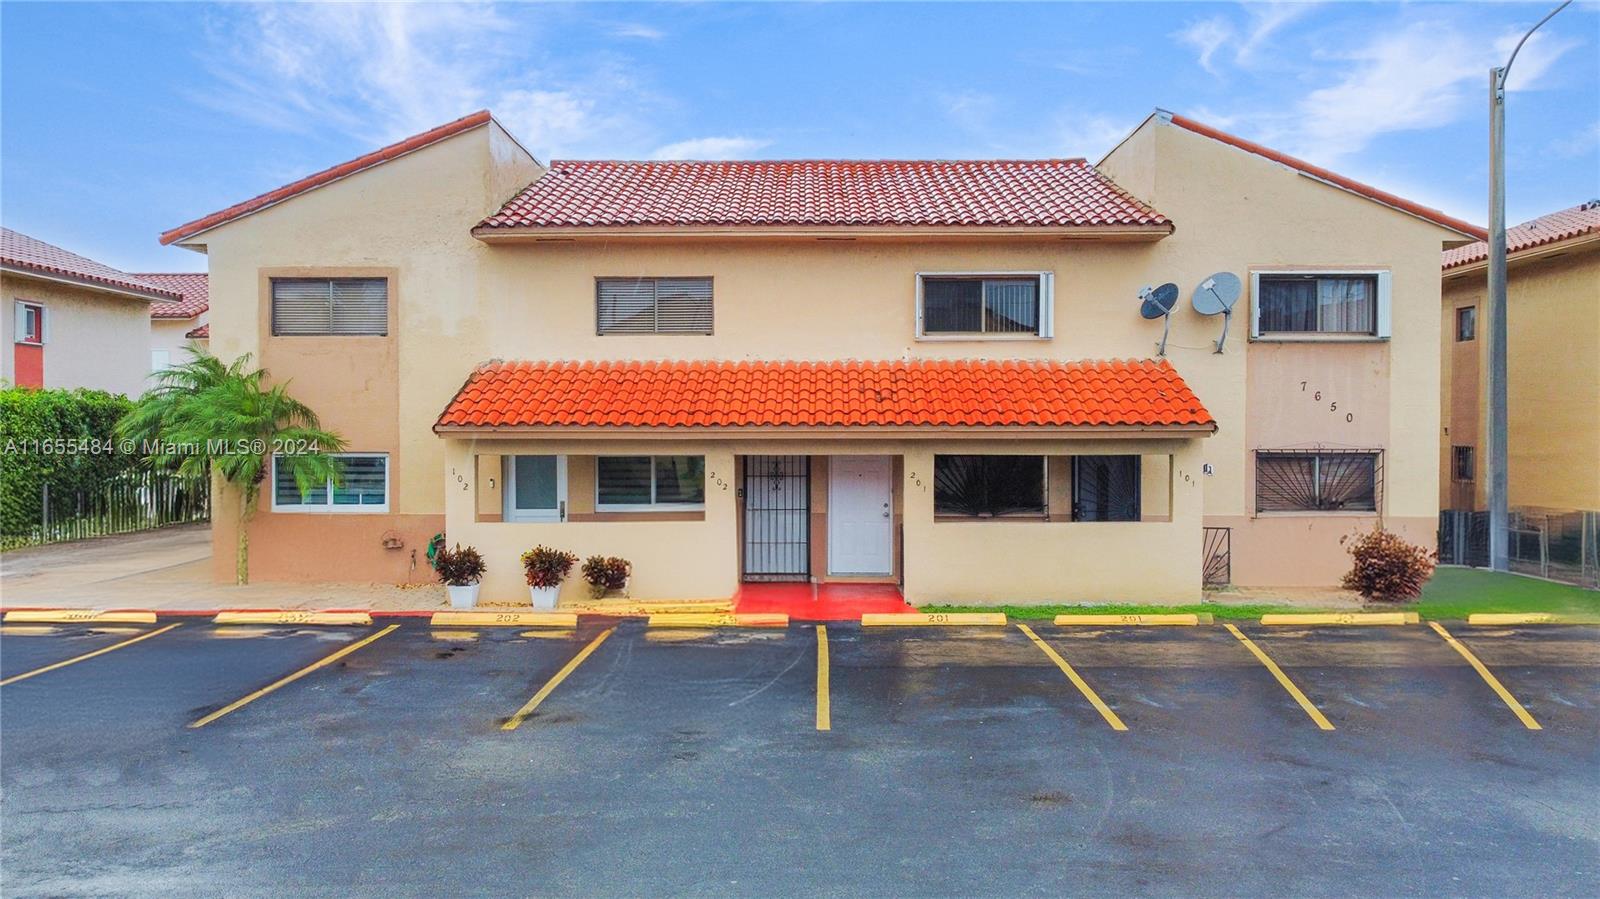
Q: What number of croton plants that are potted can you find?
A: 2